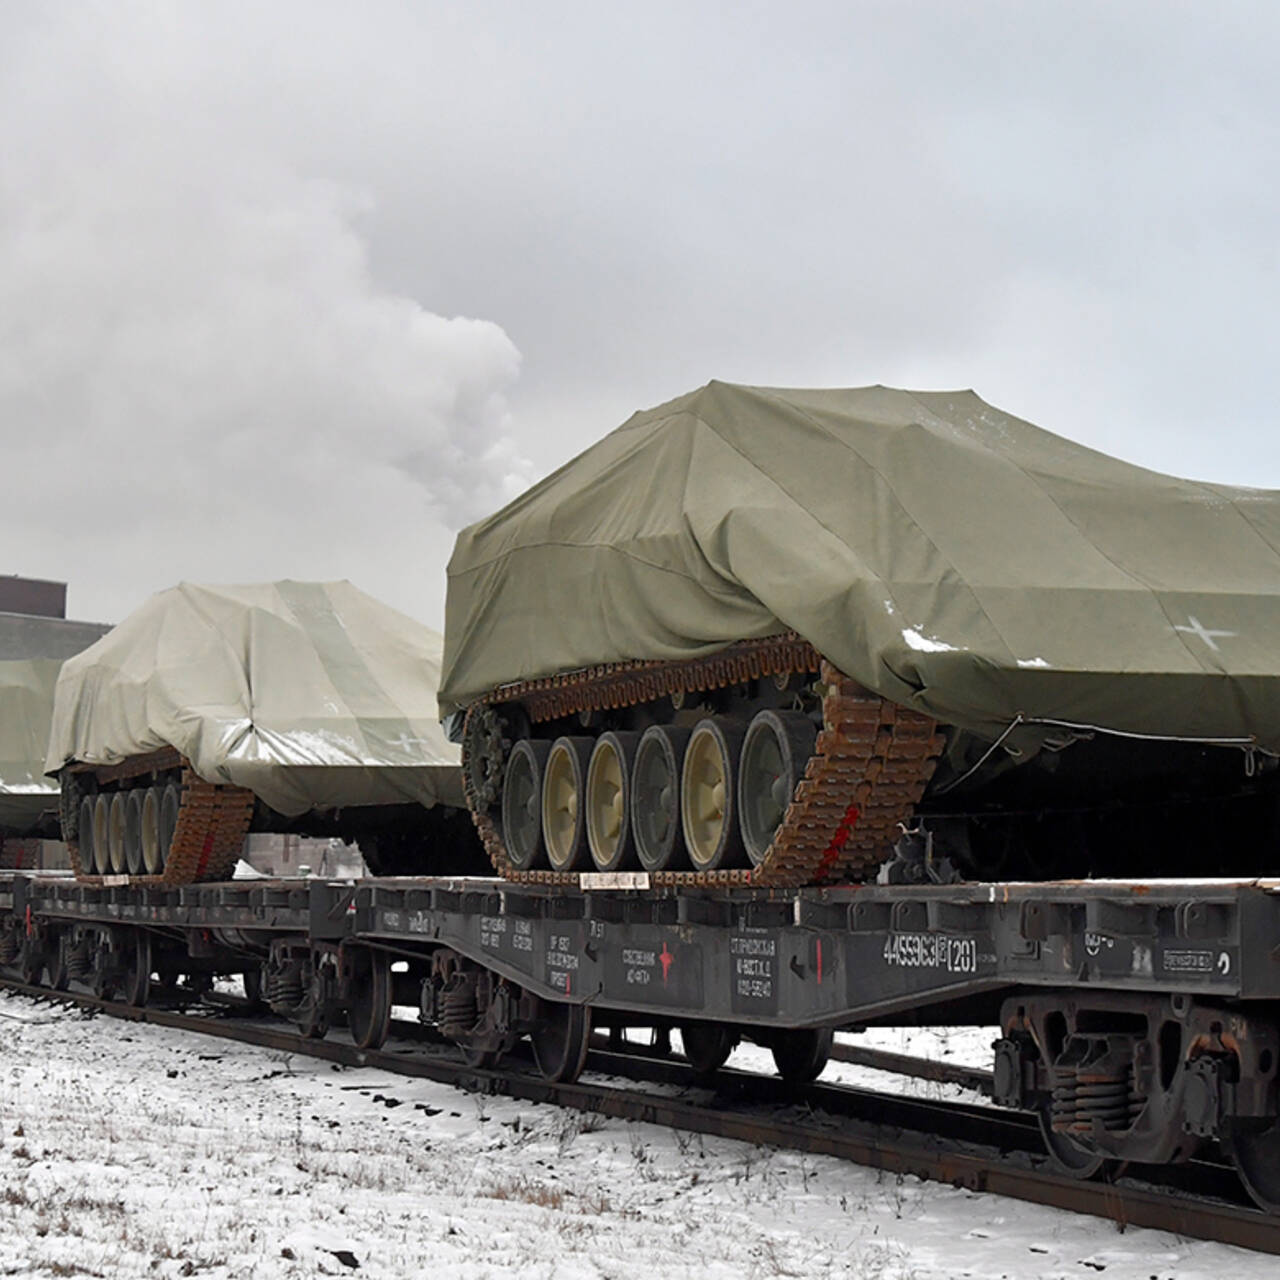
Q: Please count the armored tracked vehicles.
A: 3